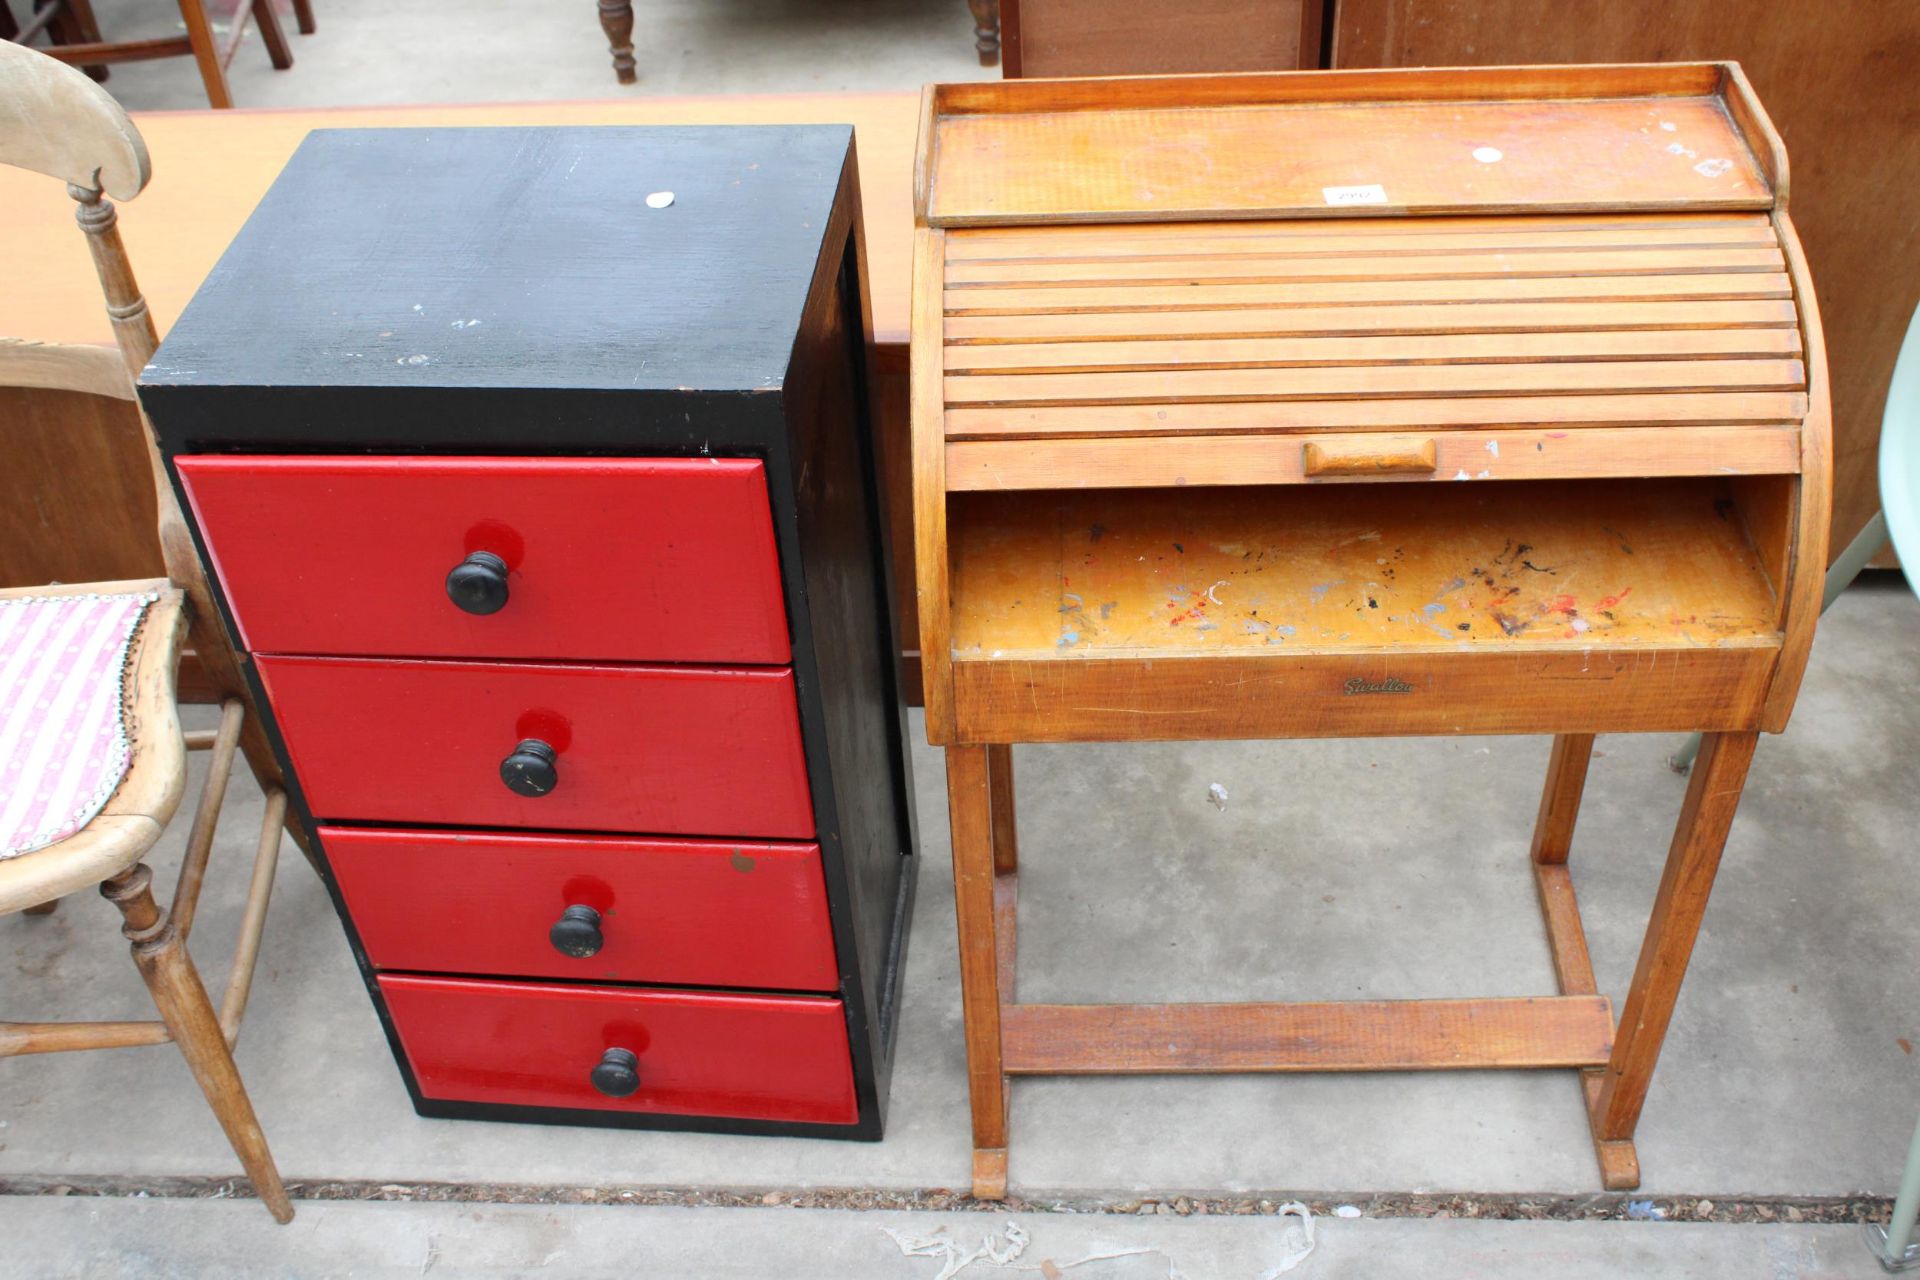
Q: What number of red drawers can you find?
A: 4